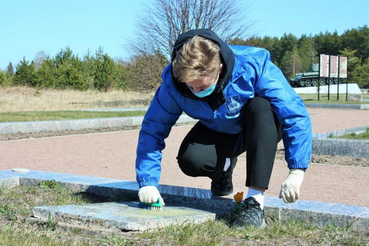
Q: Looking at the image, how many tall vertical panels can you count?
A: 3